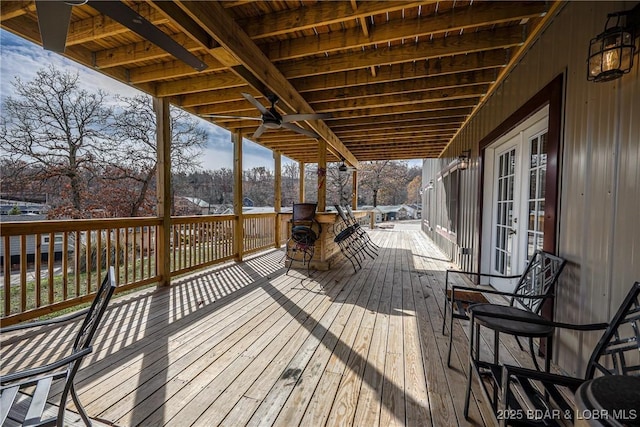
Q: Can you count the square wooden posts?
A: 6